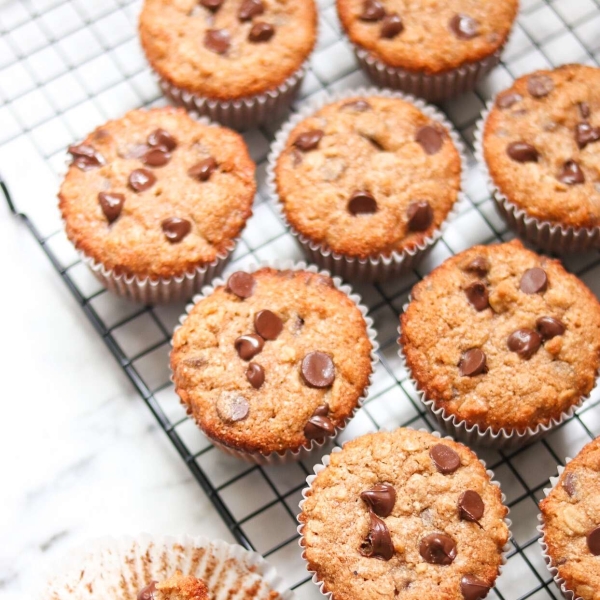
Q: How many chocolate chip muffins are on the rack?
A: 9